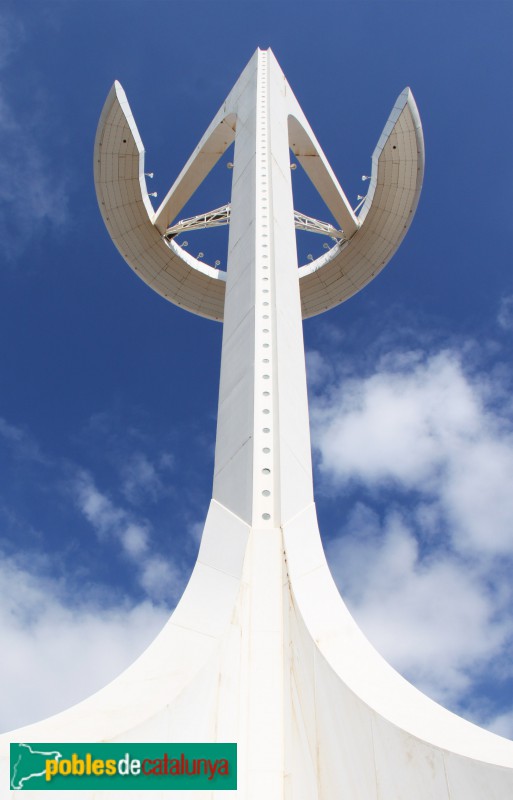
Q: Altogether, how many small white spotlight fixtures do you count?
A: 11